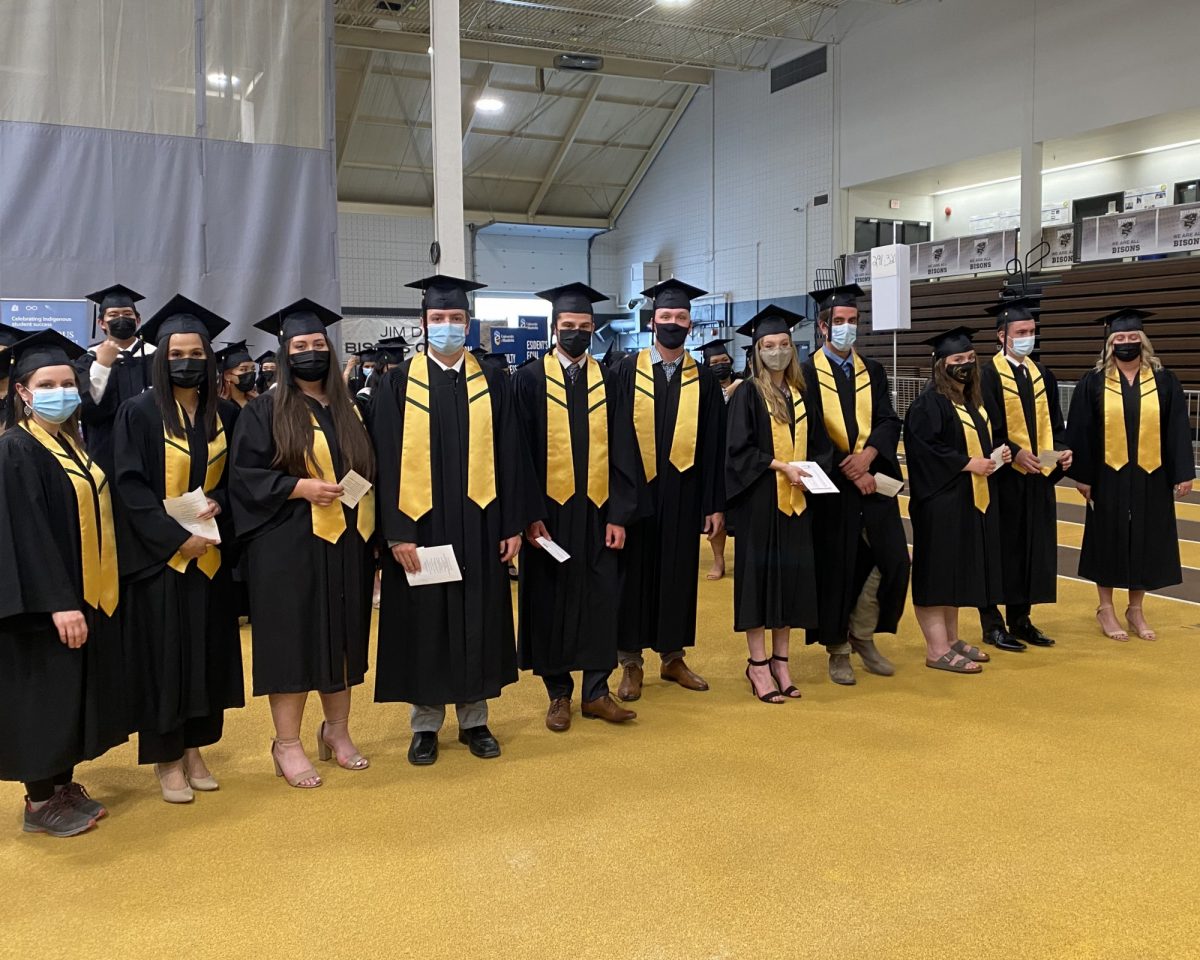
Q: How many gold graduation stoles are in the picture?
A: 11